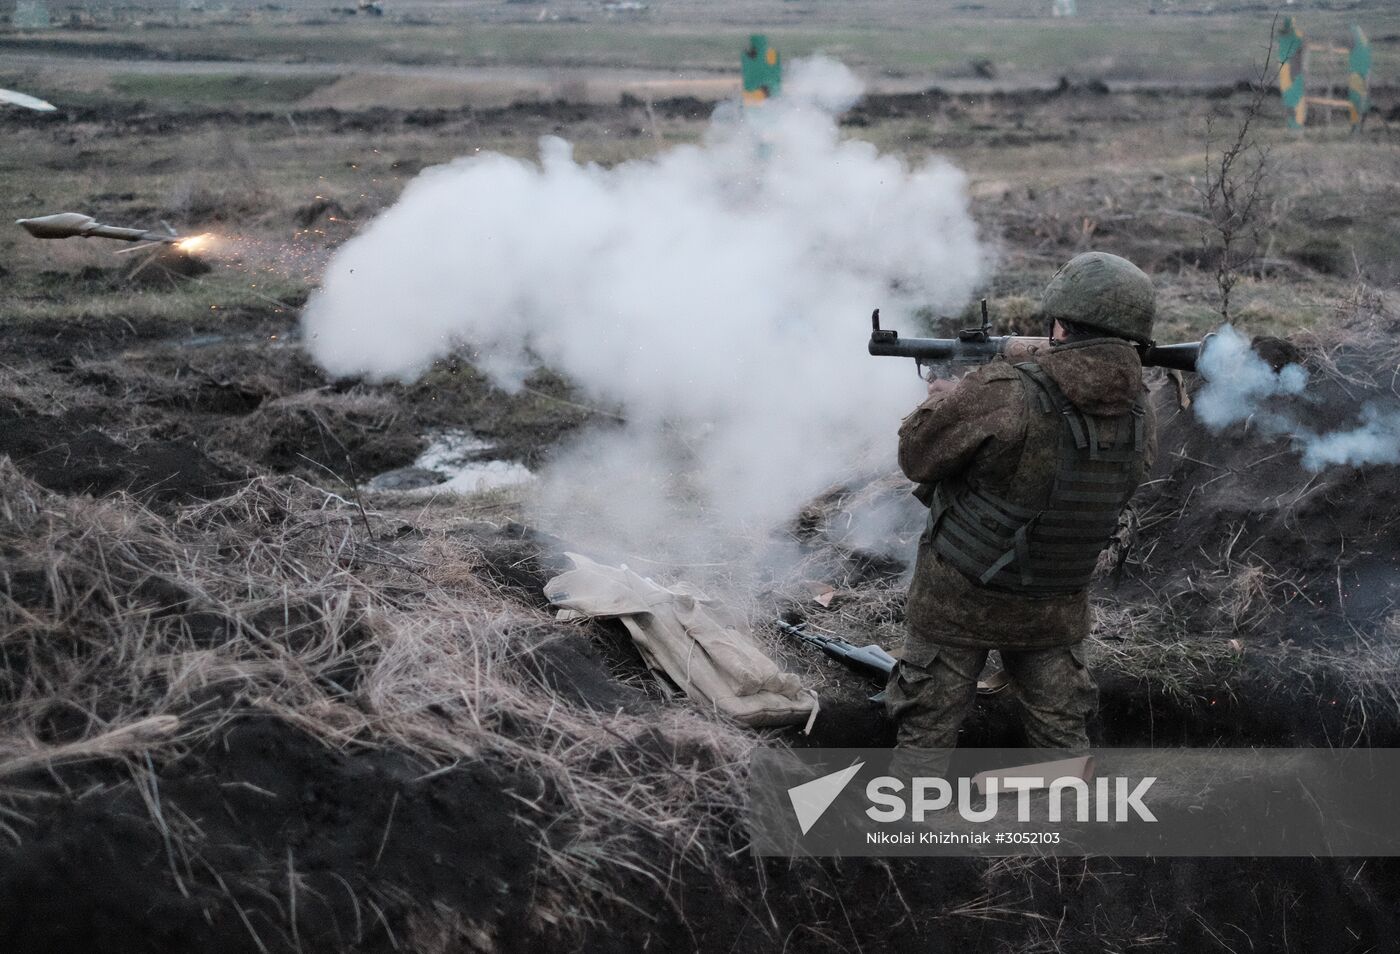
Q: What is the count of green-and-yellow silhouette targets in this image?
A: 3